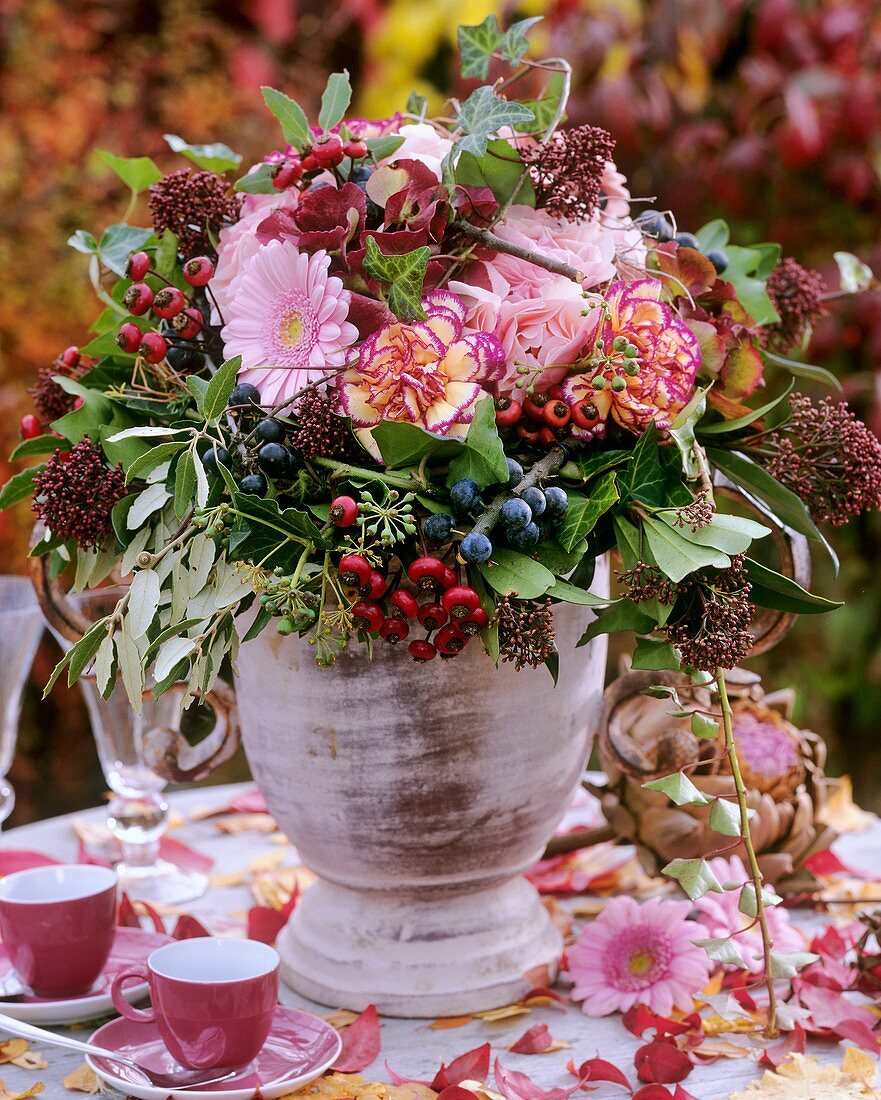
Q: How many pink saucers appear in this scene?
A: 2